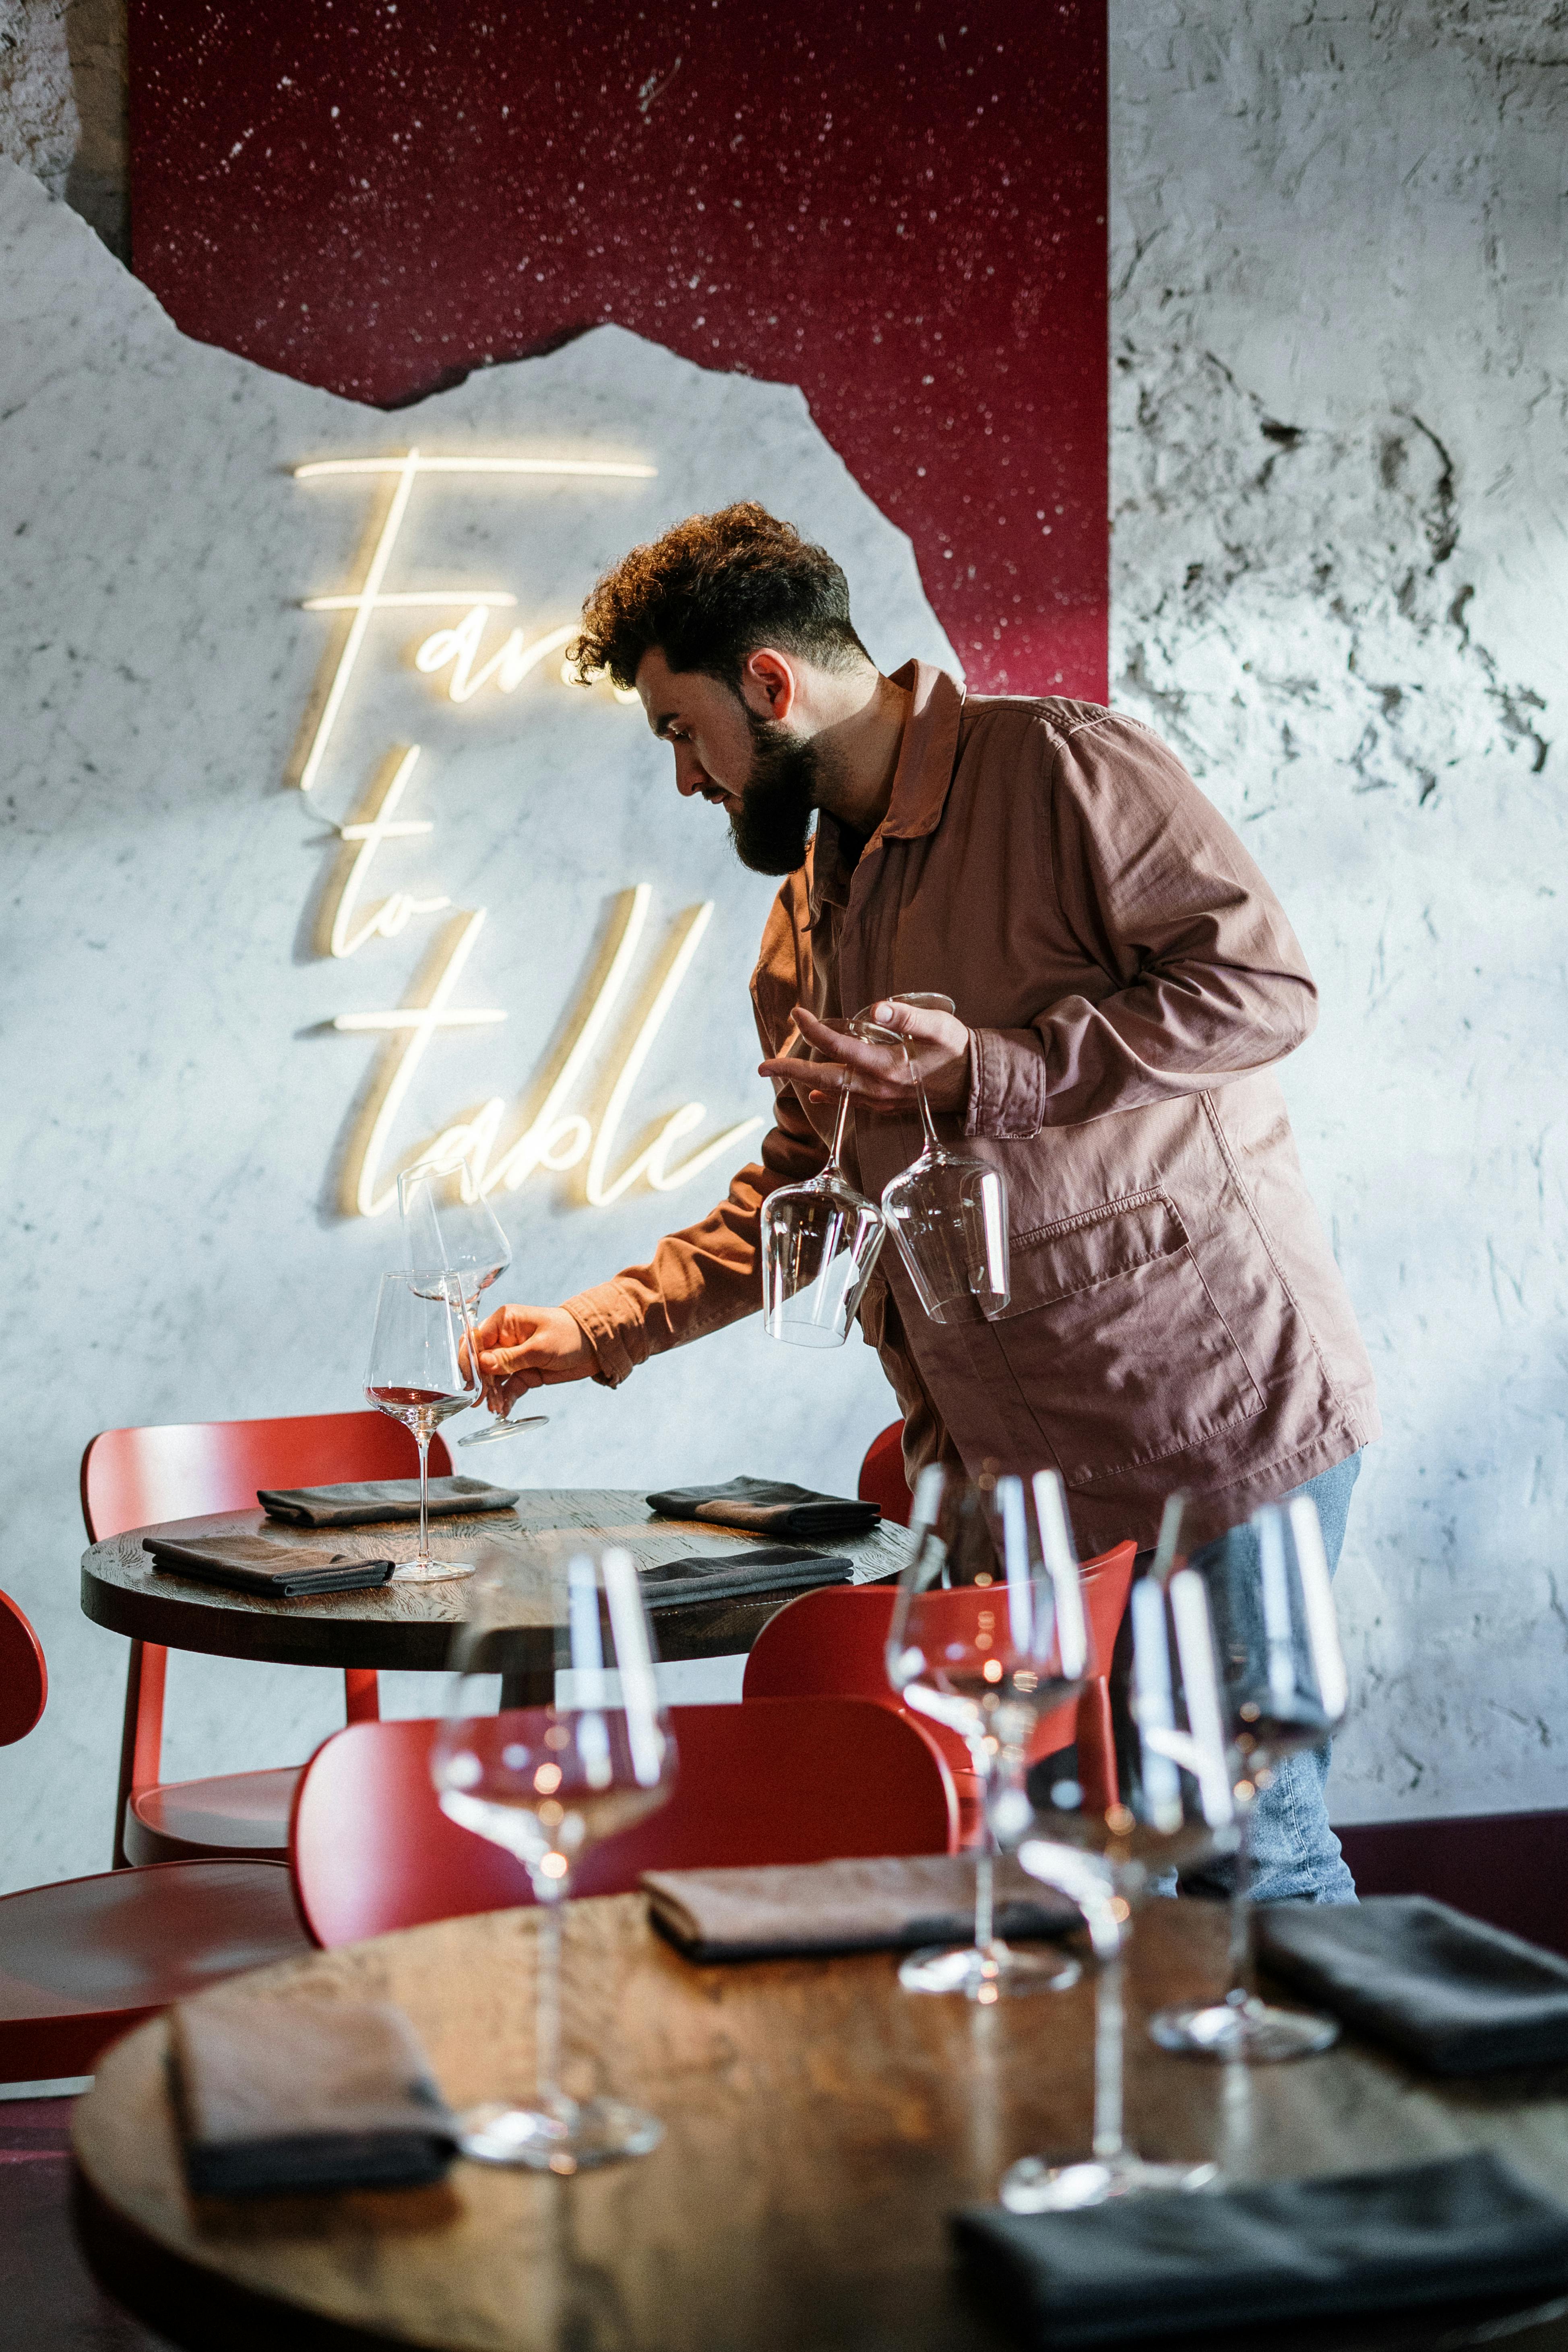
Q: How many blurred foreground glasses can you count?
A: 4